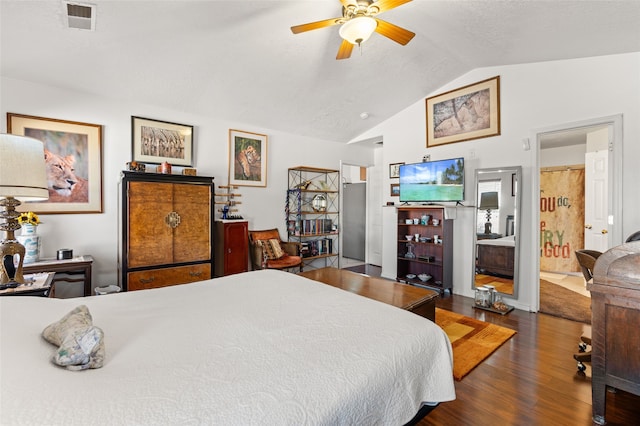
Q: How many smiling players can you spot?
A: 0